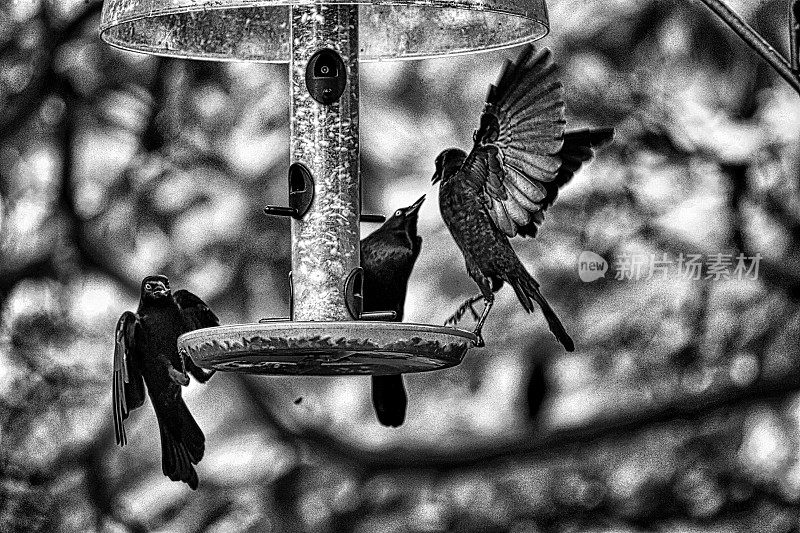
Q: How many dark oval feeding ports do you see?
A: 3